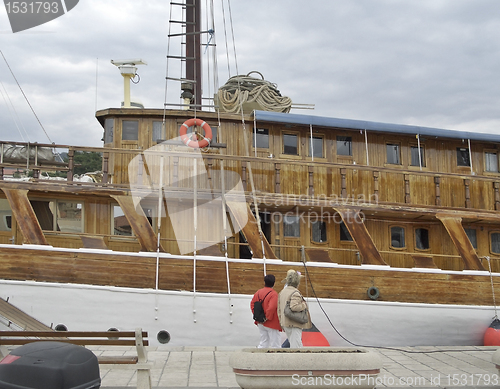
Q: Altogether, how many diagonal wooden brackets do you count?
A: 5